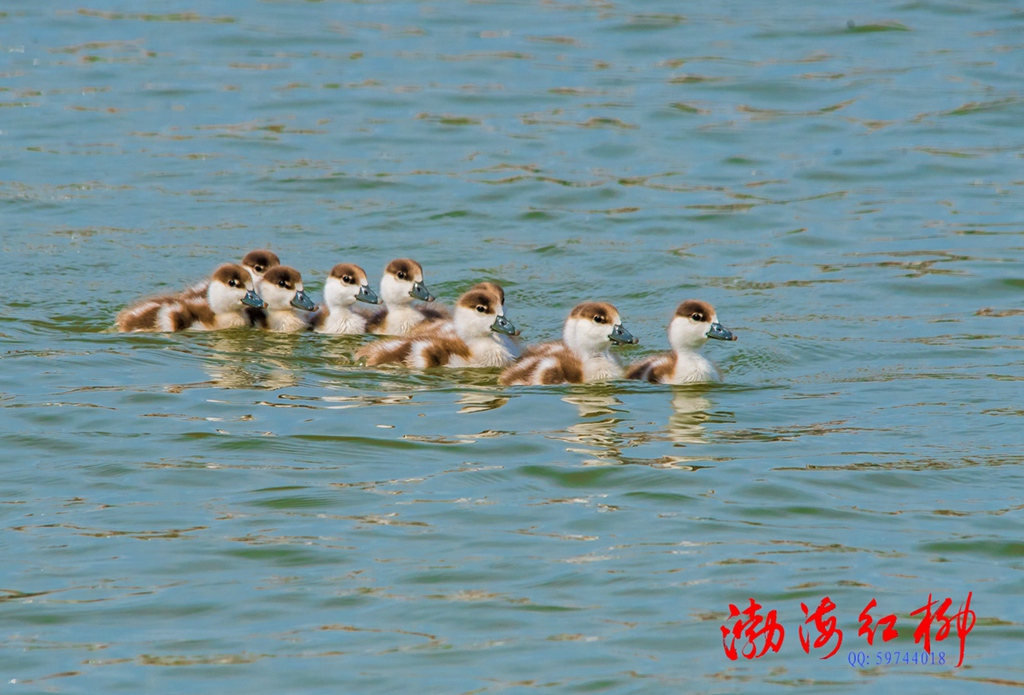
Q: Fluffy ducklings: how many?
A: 9